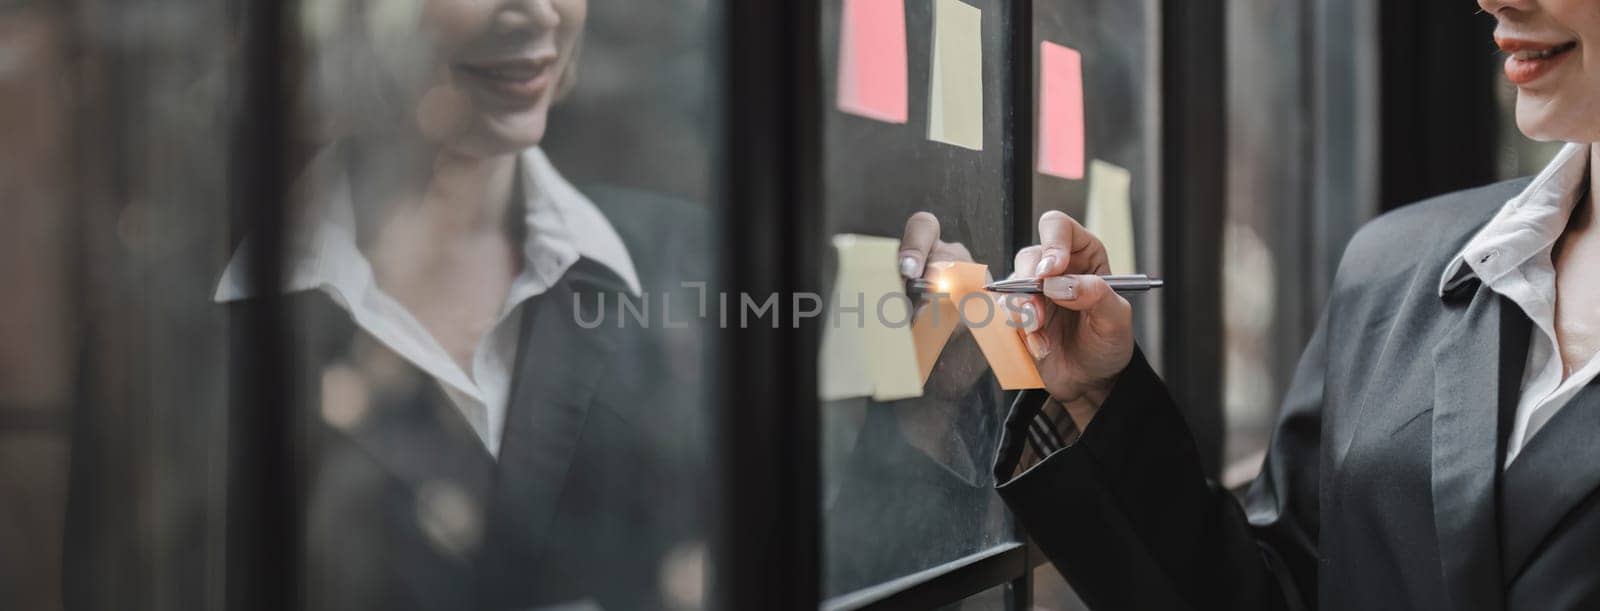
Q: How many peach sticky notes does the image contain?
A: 1